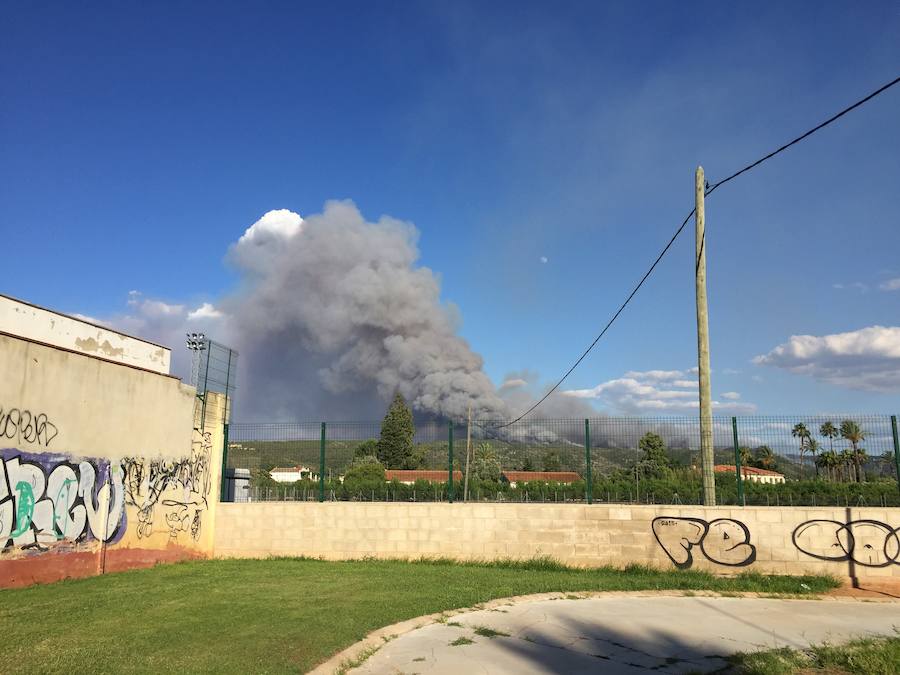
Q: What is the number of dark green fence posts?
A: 6